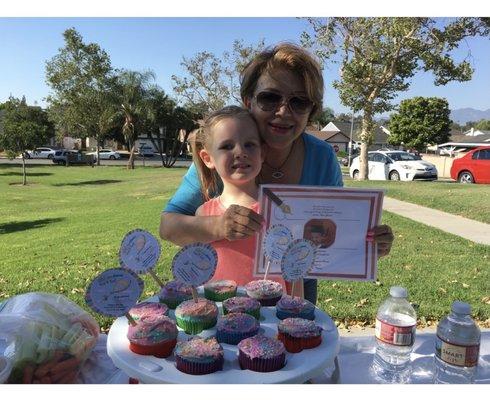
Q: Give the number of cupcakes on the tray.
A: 12